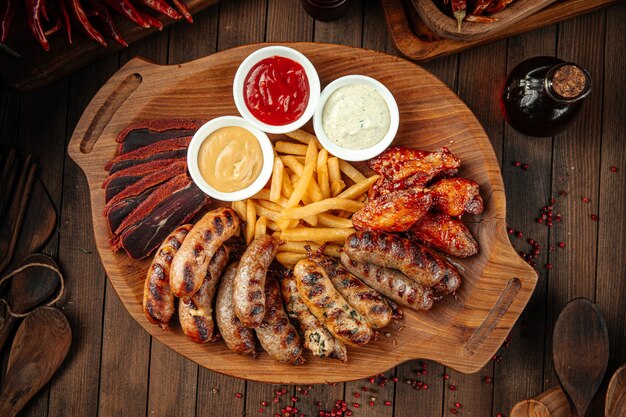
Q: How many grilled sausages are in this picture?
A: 12